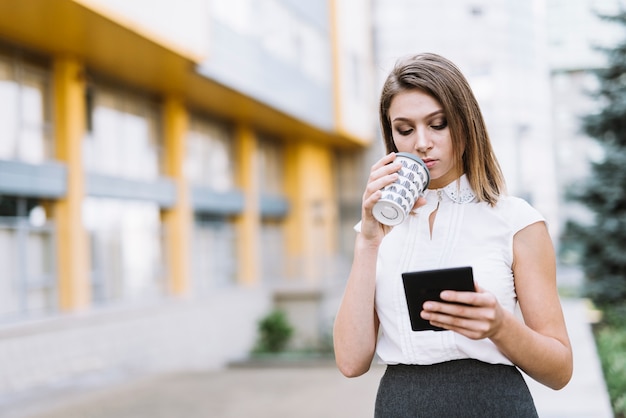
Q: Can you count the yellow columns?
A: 4